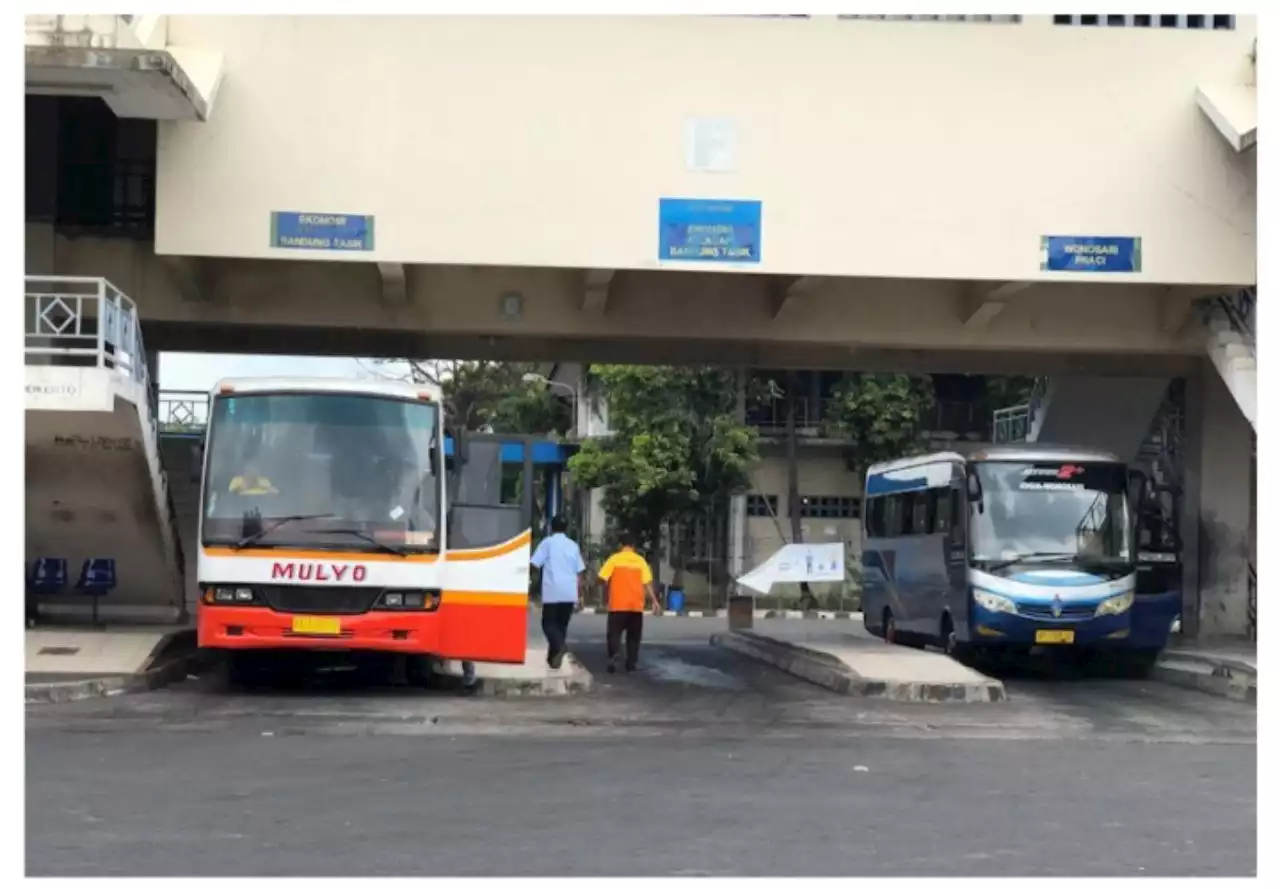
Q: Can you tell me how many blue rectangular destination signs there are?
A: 3